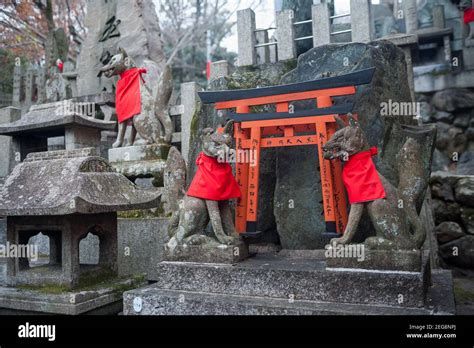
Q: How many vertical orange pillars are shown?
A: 4